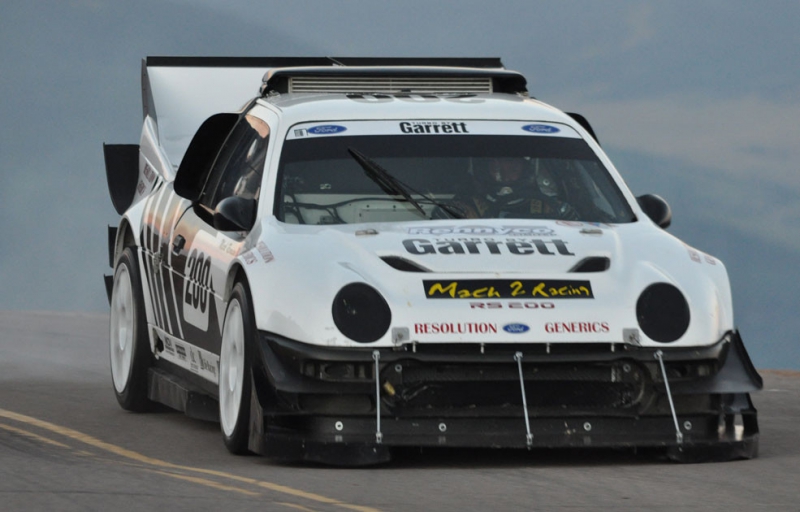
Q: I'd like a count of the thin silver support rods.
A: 3